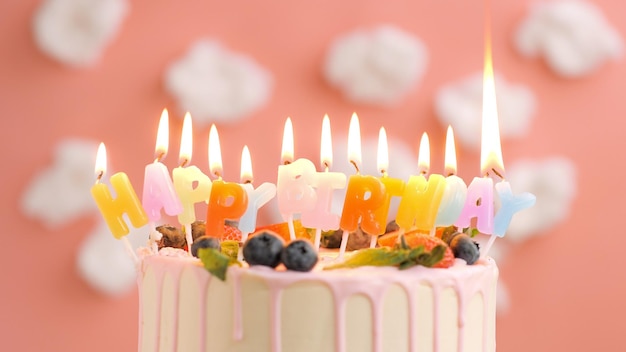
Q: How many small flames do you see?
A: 11